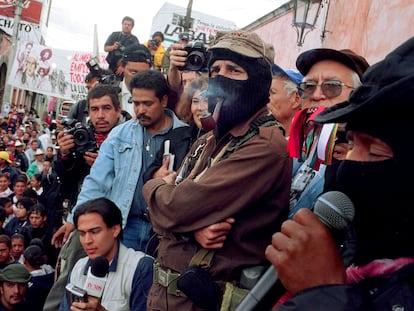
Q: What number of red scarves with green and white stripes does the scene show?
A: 1